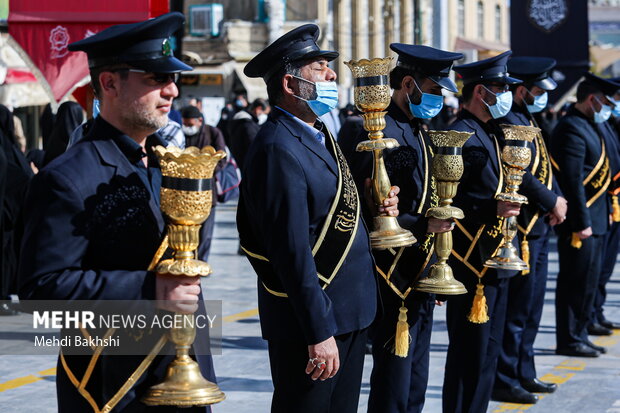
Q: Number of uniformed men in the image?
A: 7